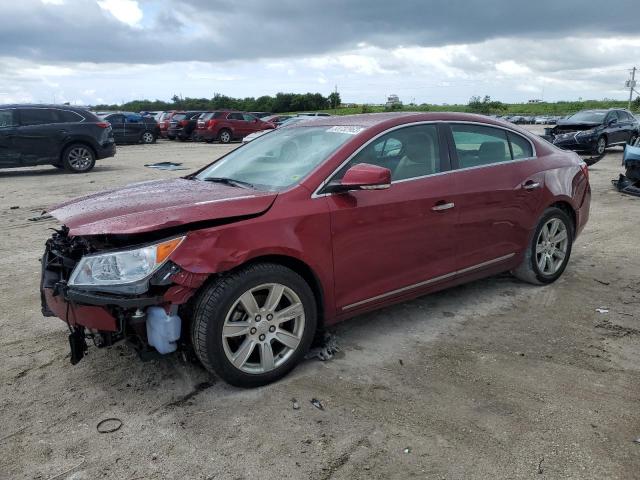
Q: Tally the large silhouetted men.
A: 0